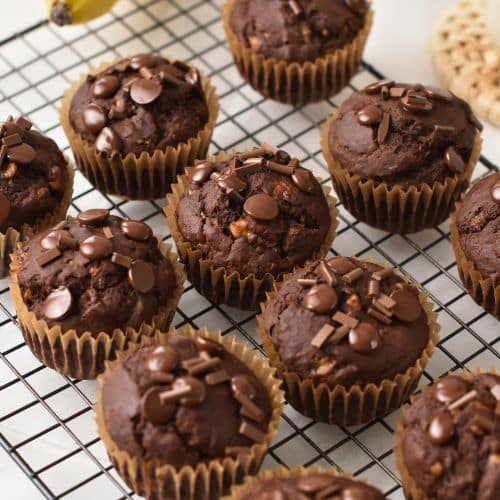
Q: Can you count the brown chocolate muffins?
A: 11